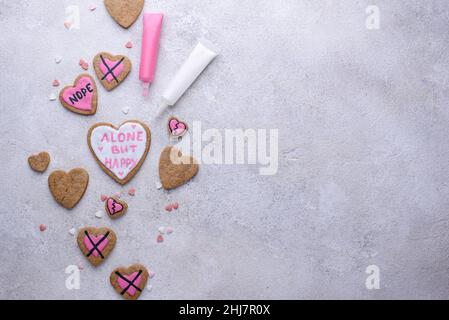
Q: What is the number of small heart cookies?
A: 3